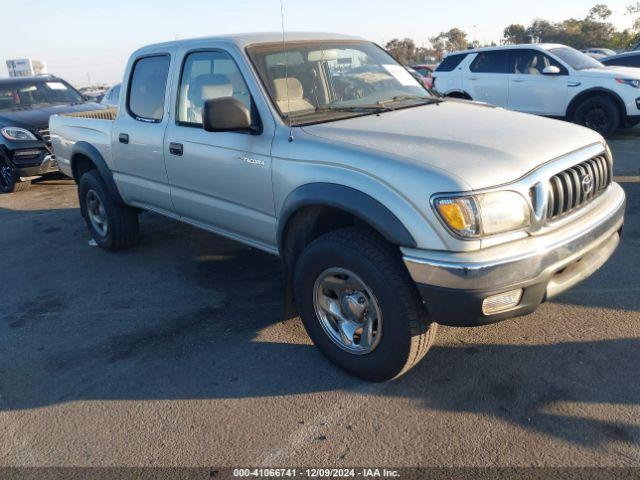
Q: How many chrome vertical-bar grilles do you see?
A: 1